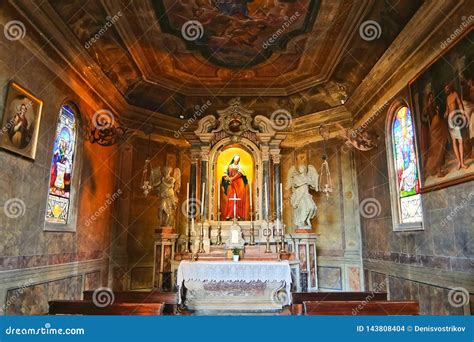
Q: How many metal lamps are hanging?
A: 2